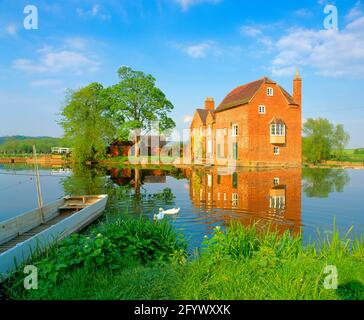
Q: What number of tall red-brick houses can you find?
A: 1